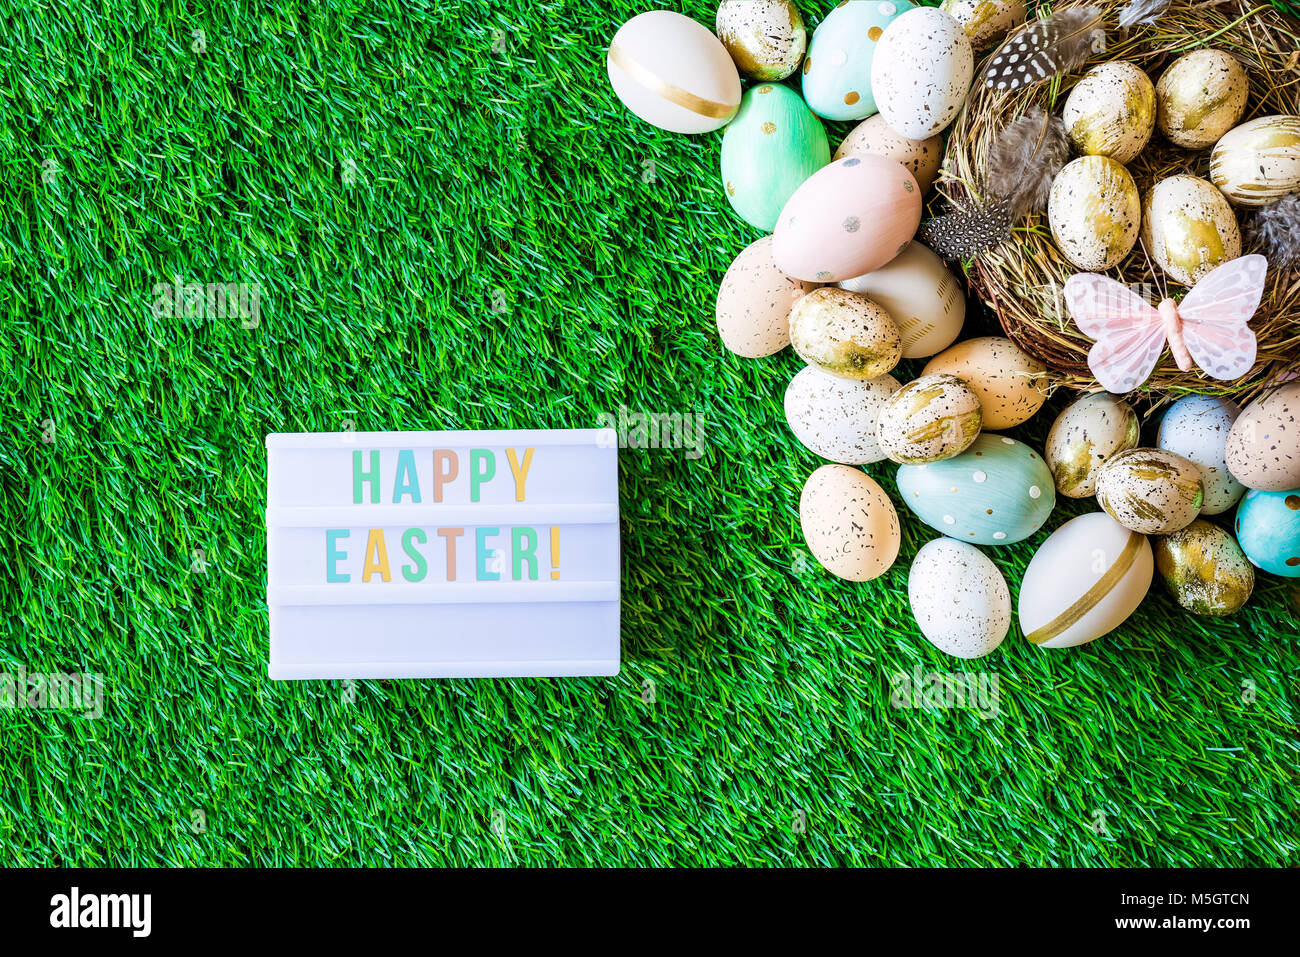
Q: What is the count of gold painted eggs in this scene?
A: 12